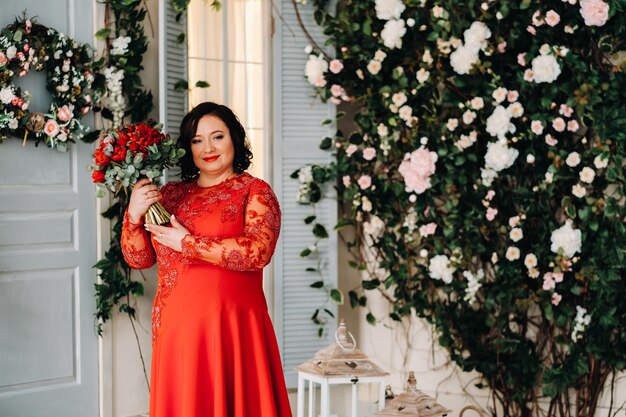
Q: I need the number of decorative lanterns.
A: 2